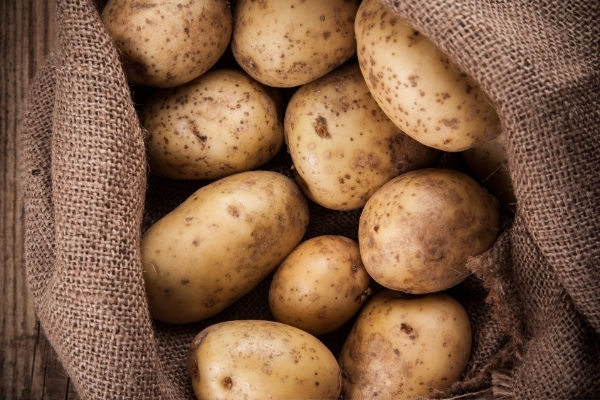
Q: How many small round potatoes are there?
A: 1